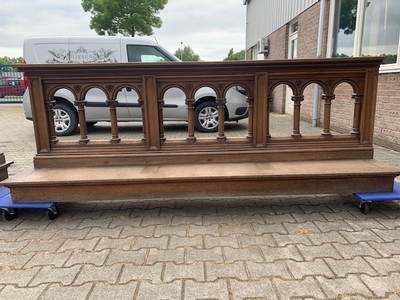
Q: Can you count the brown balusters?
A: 12